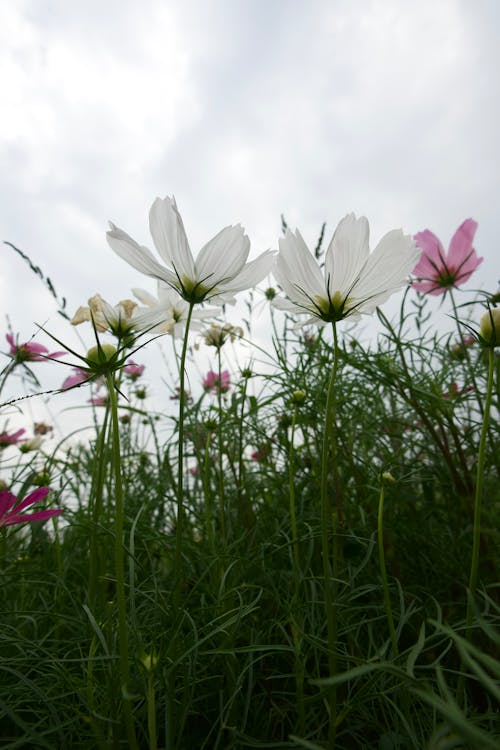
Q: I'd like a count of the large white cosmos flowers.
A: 2